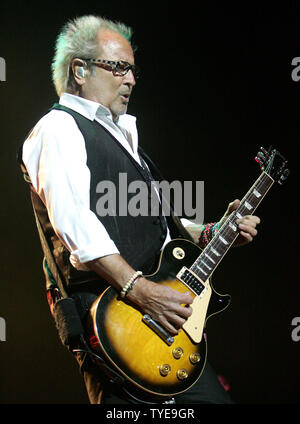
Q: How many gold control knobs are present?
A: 4